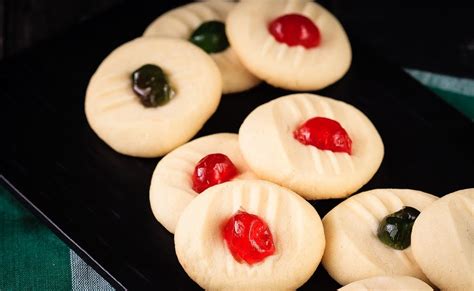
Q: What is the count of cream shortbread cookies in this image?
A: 9